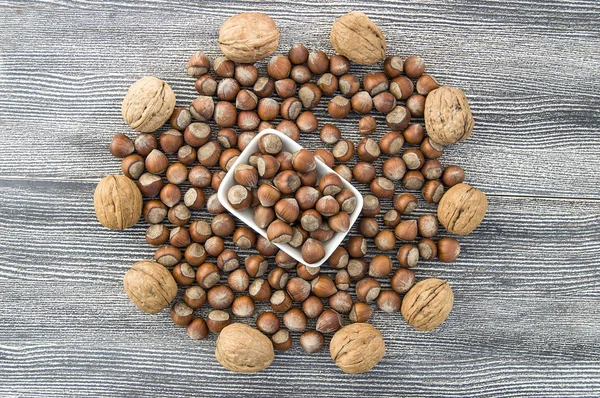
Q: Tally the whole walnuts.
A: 10